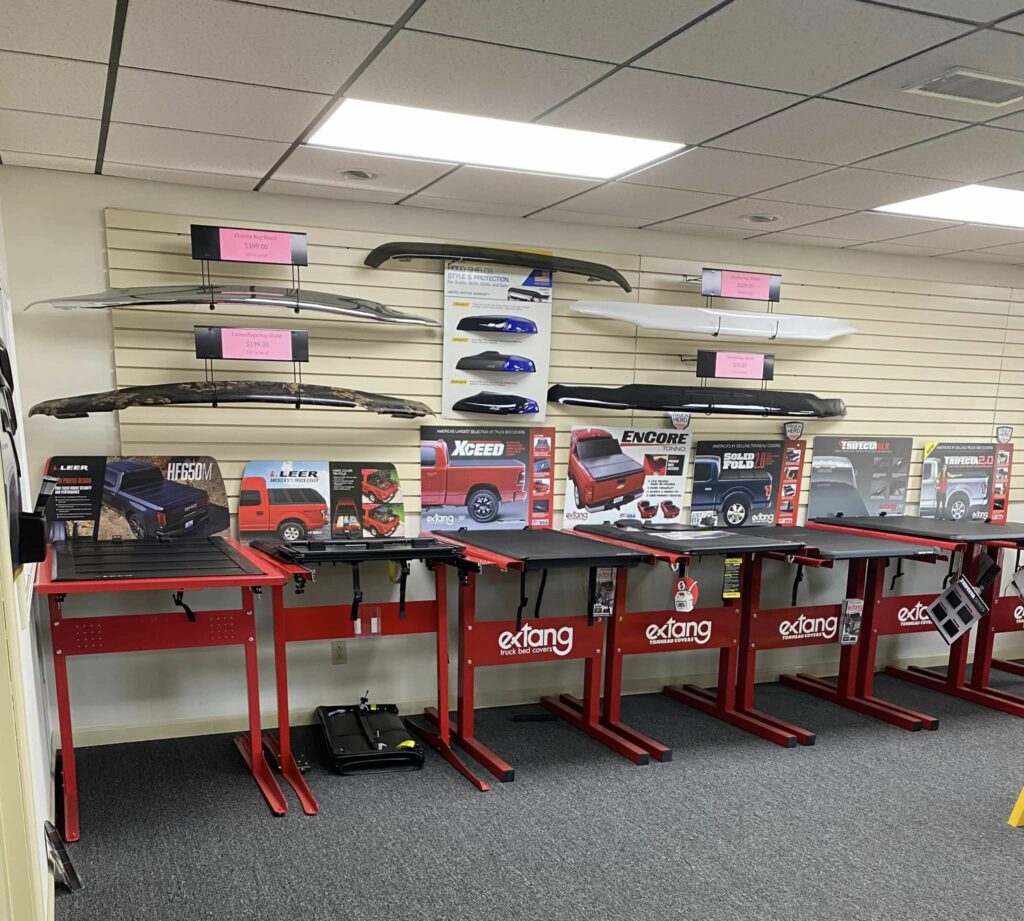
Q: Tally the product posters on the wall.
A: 8